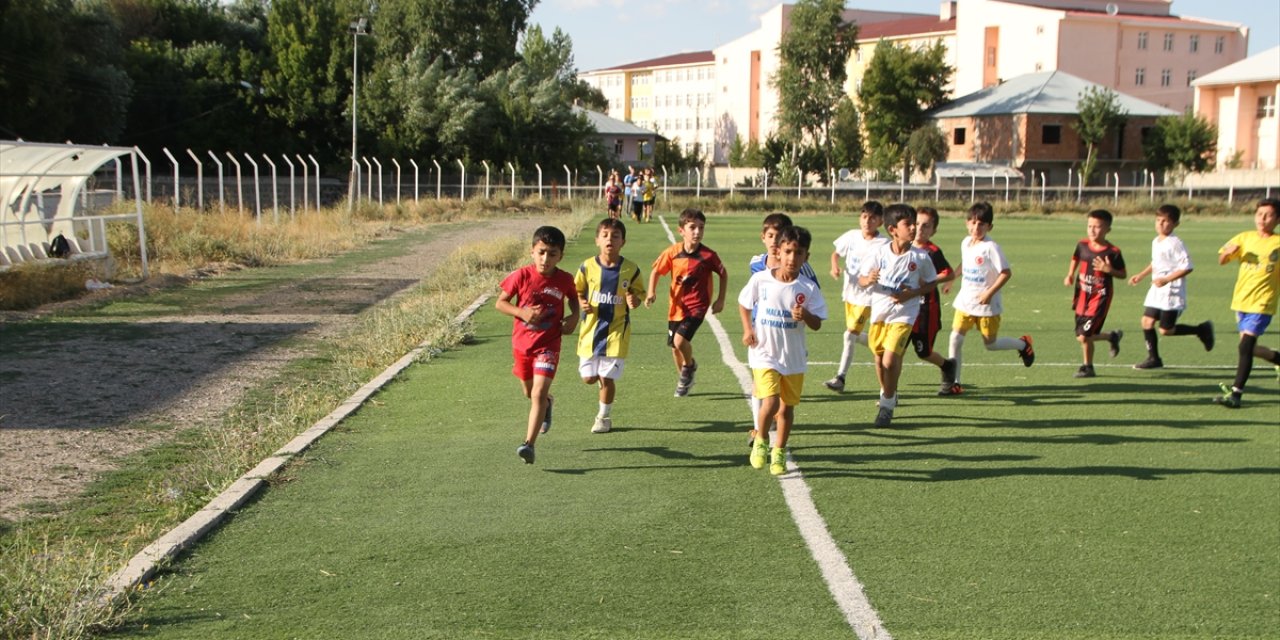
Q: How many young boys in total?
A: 12